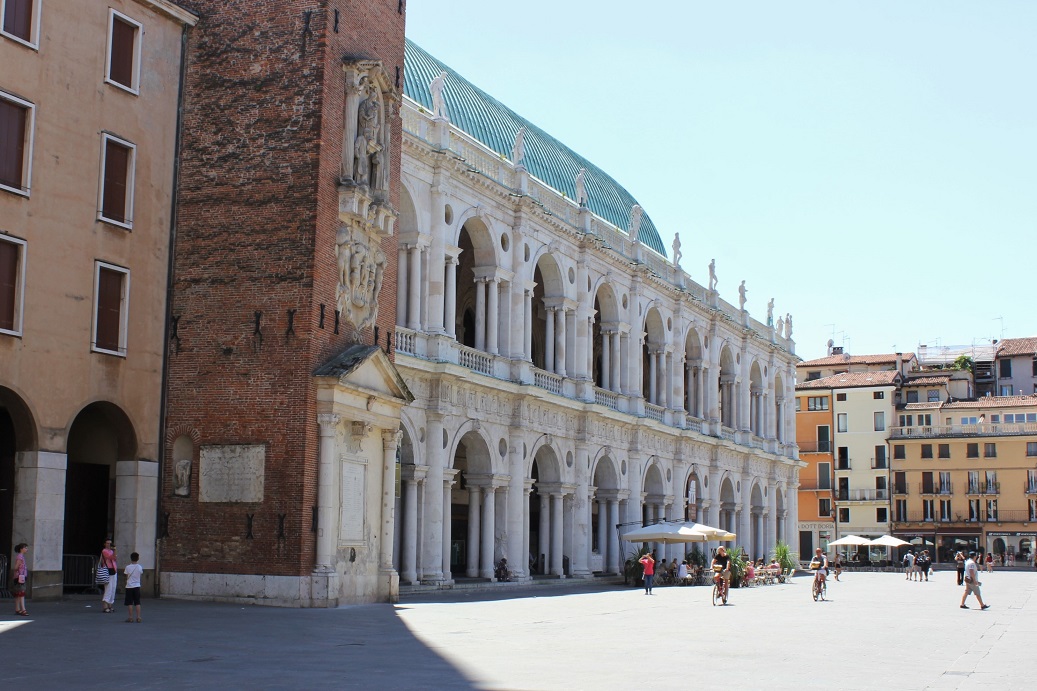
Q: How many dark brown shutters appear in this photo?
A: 6